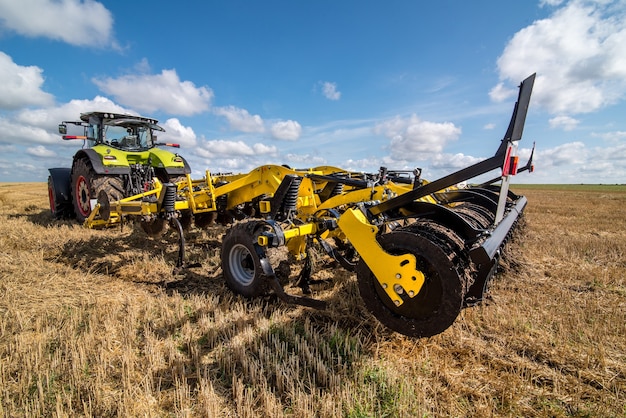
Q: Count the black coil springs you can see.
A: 3